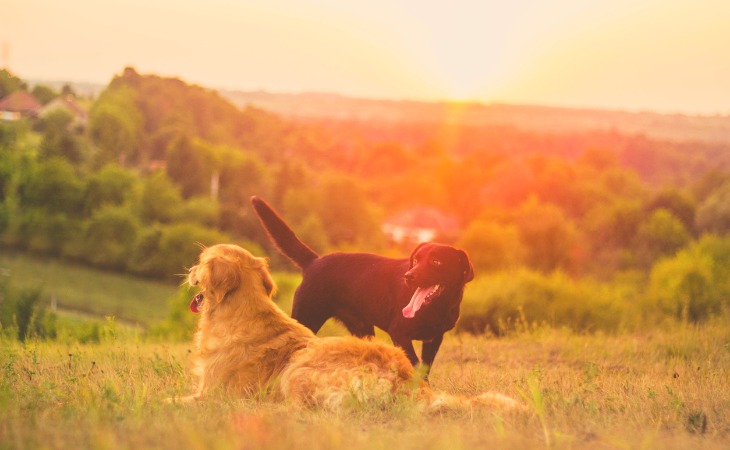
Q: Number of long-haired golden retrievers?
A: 1